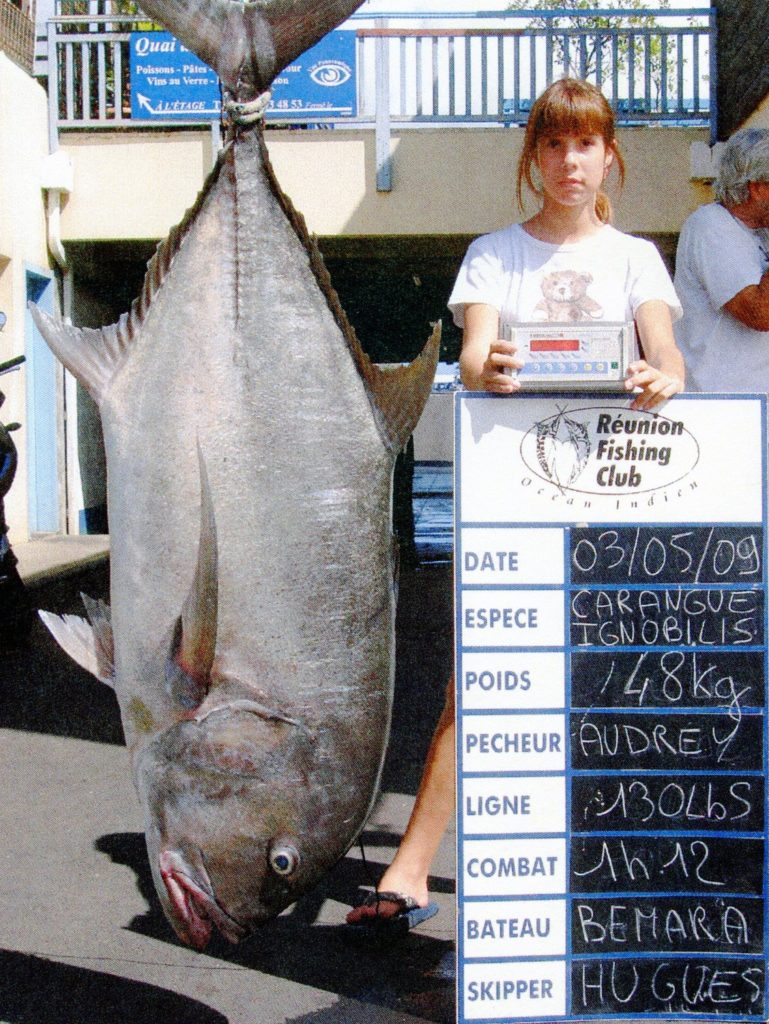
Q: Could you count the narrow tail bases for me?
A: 1